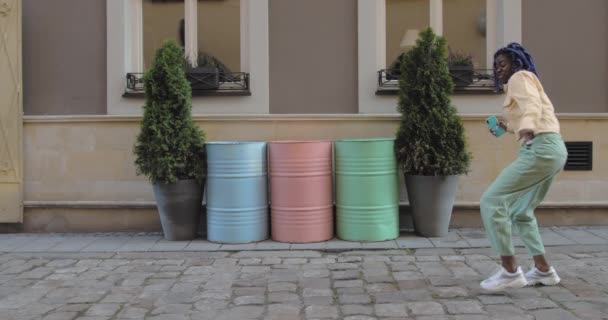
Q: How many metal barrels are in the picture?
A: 3